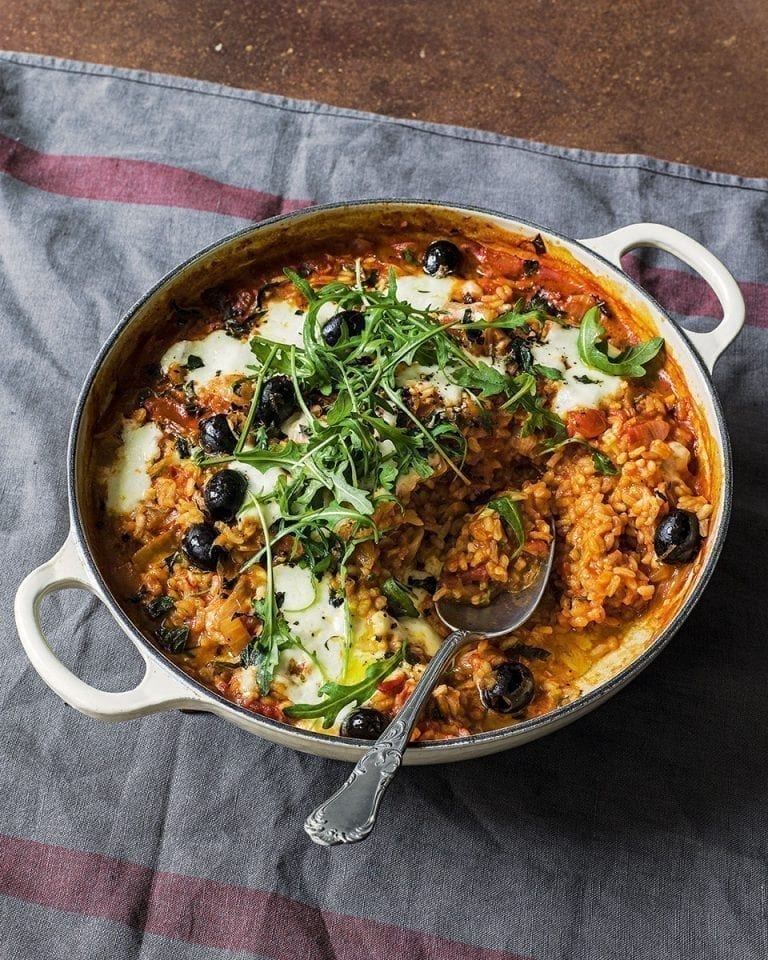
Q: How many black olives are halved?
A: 0